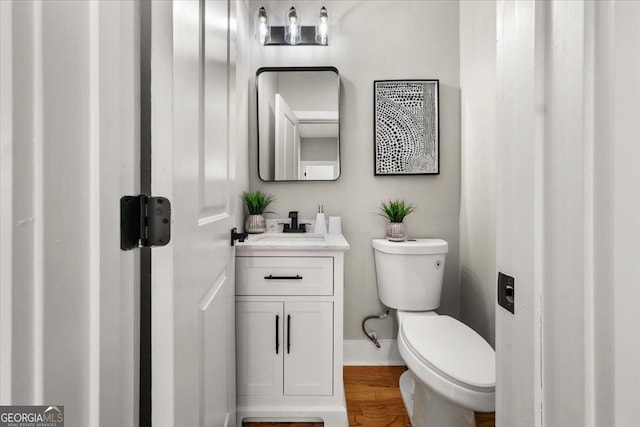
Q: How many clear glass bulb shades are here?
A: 3